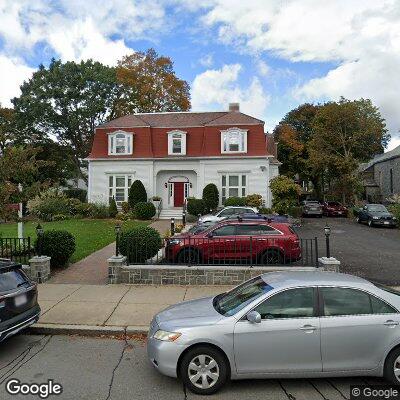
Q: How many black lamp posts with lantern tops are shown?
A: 3